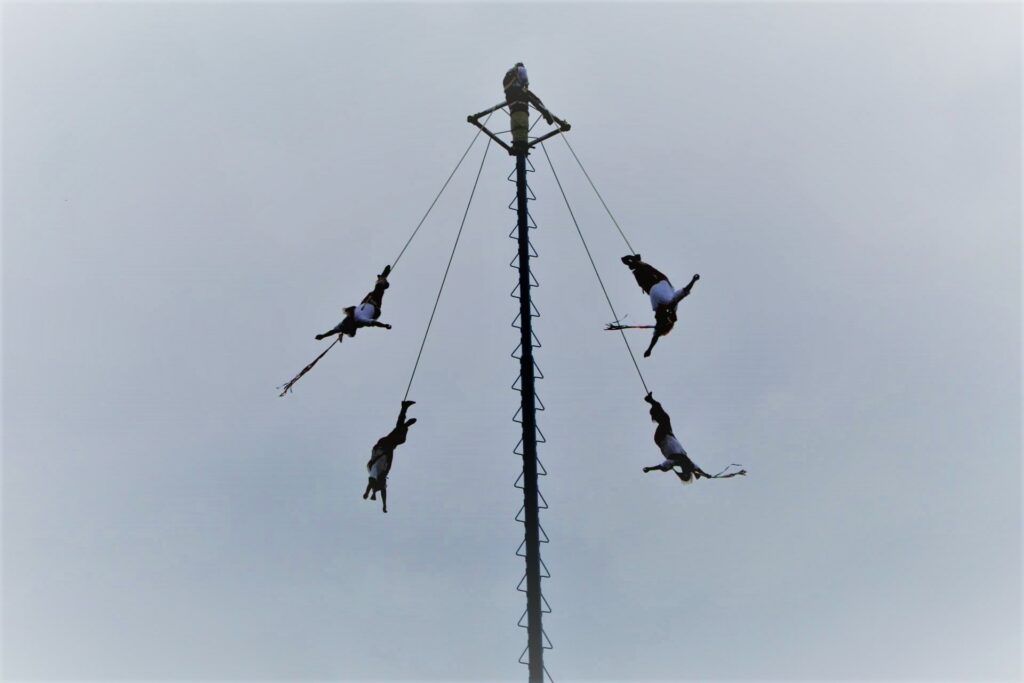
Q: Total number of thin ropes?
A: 4